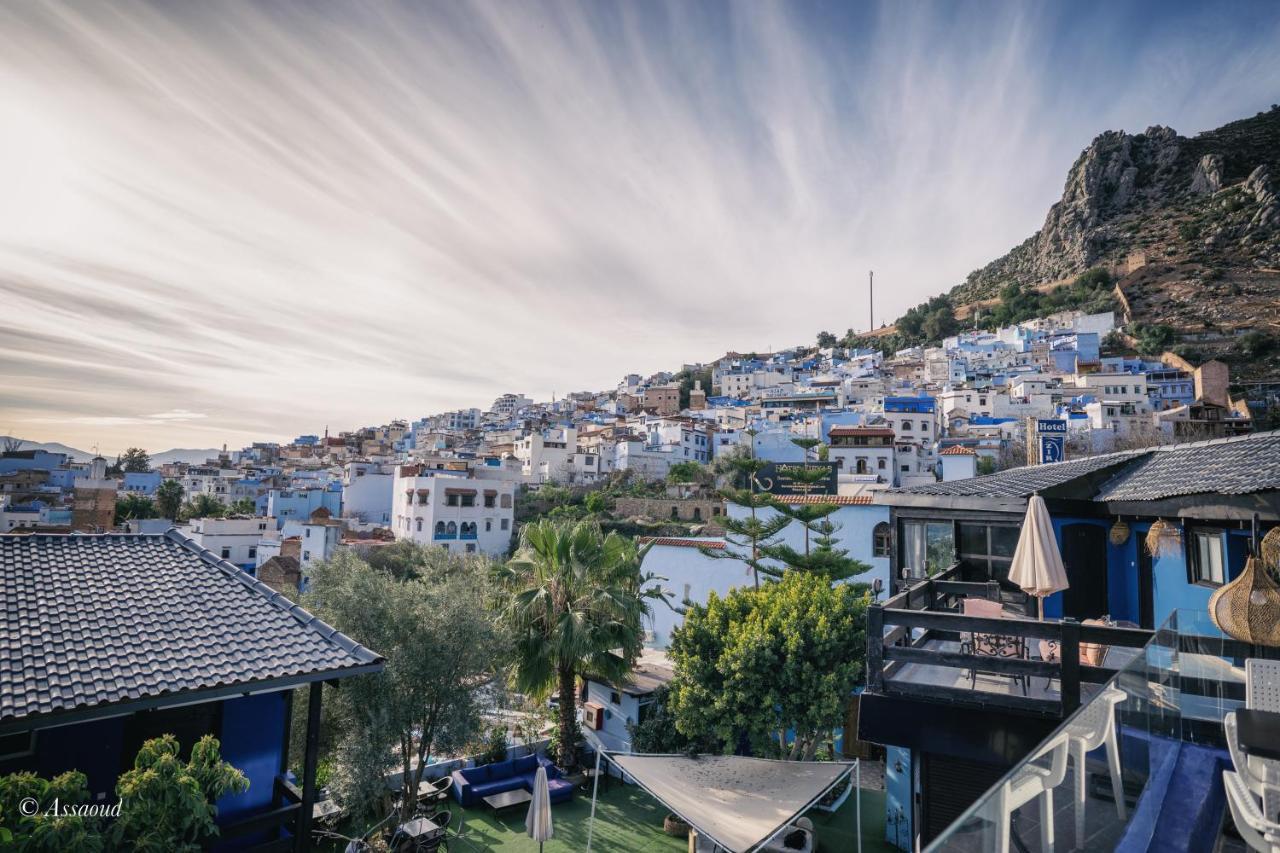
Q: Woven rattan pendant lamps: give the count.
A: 4